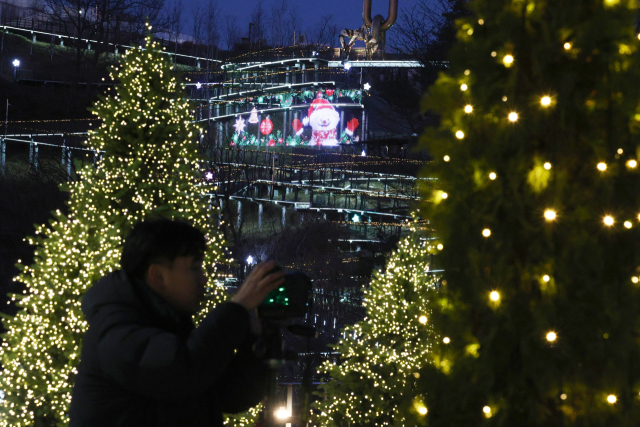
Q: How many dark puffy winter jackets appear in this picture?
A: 1